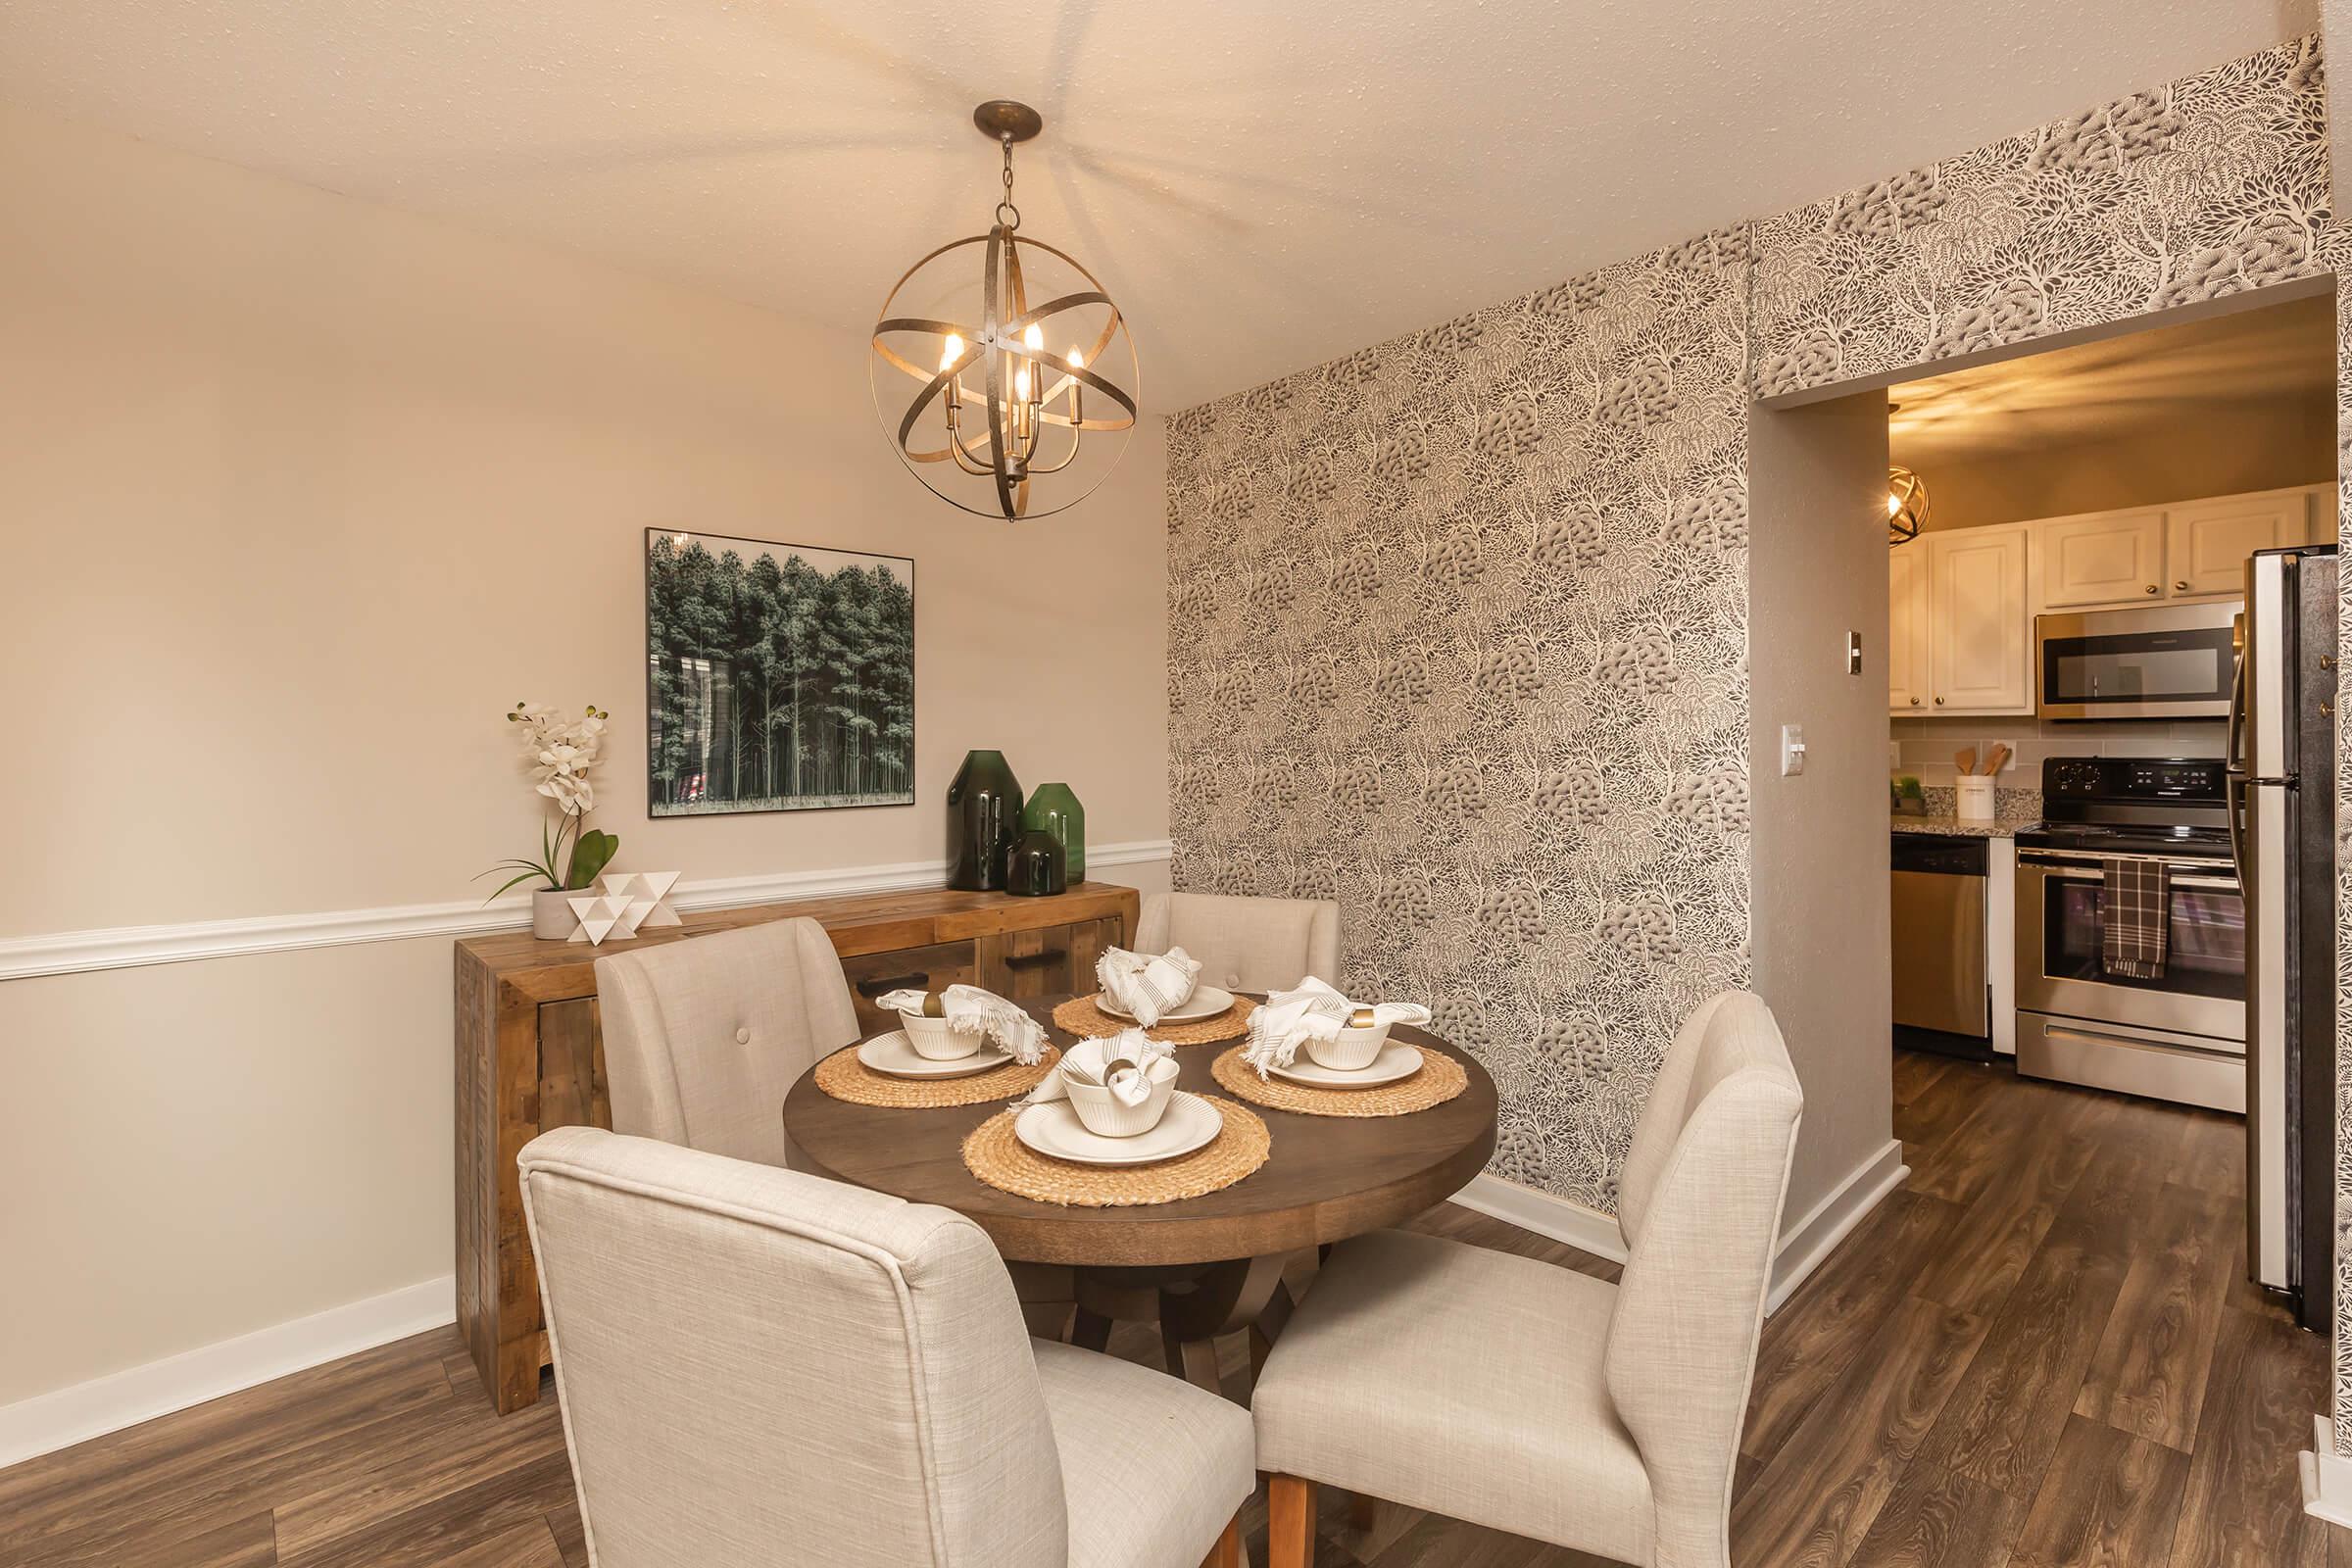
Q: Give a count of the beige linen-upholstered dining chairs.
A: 4